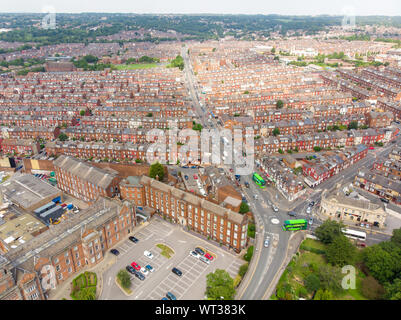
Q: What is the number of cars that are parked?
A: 15